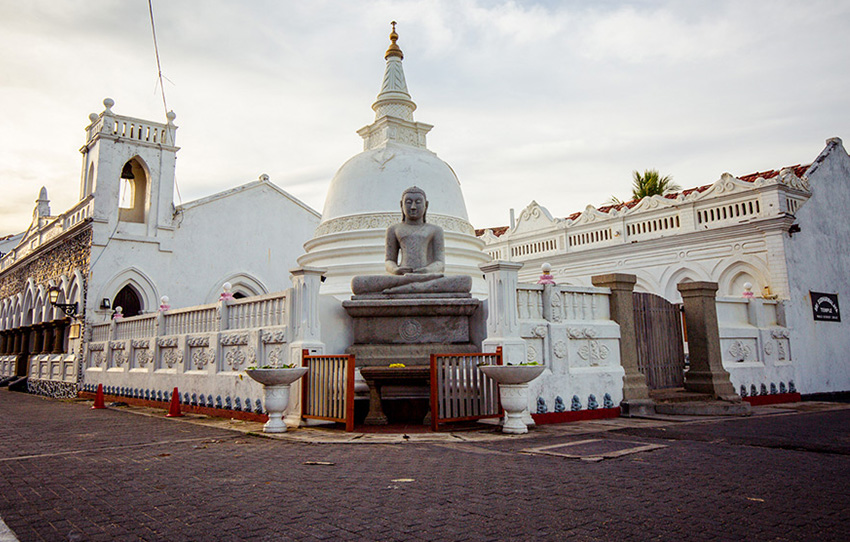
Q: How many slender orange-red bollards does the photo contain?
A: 2